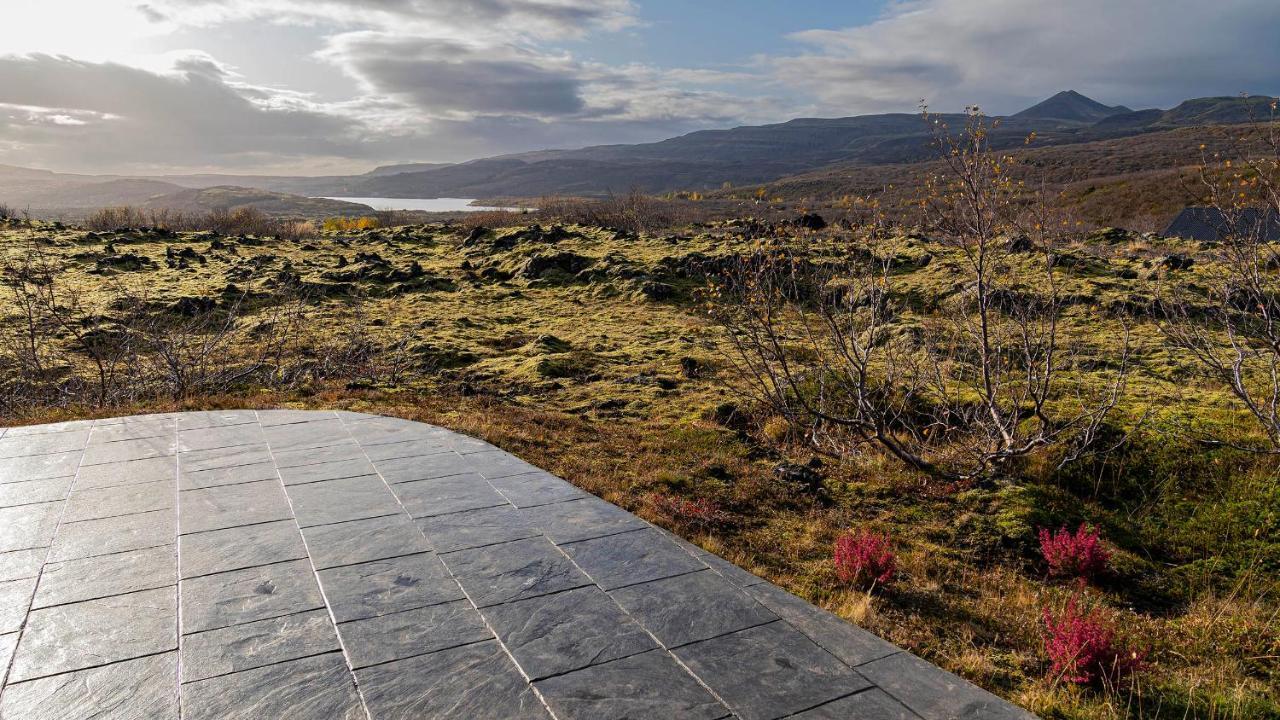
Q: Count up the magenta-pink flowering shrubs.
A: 3